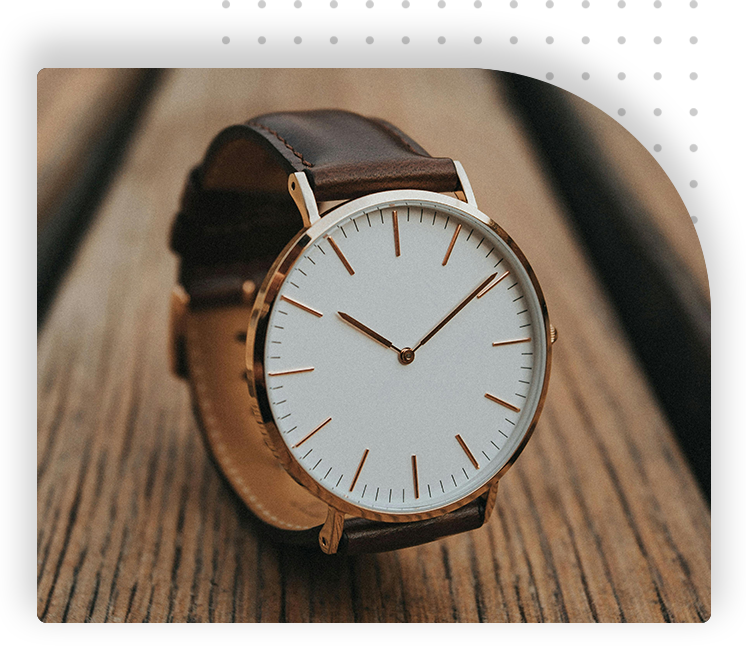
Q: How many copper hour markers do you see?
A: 12